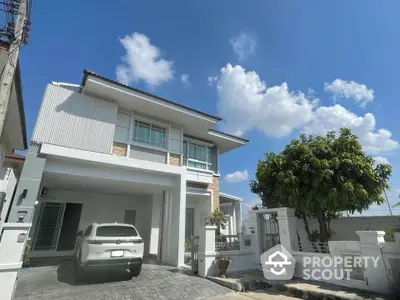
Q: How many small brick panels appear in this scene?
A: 2